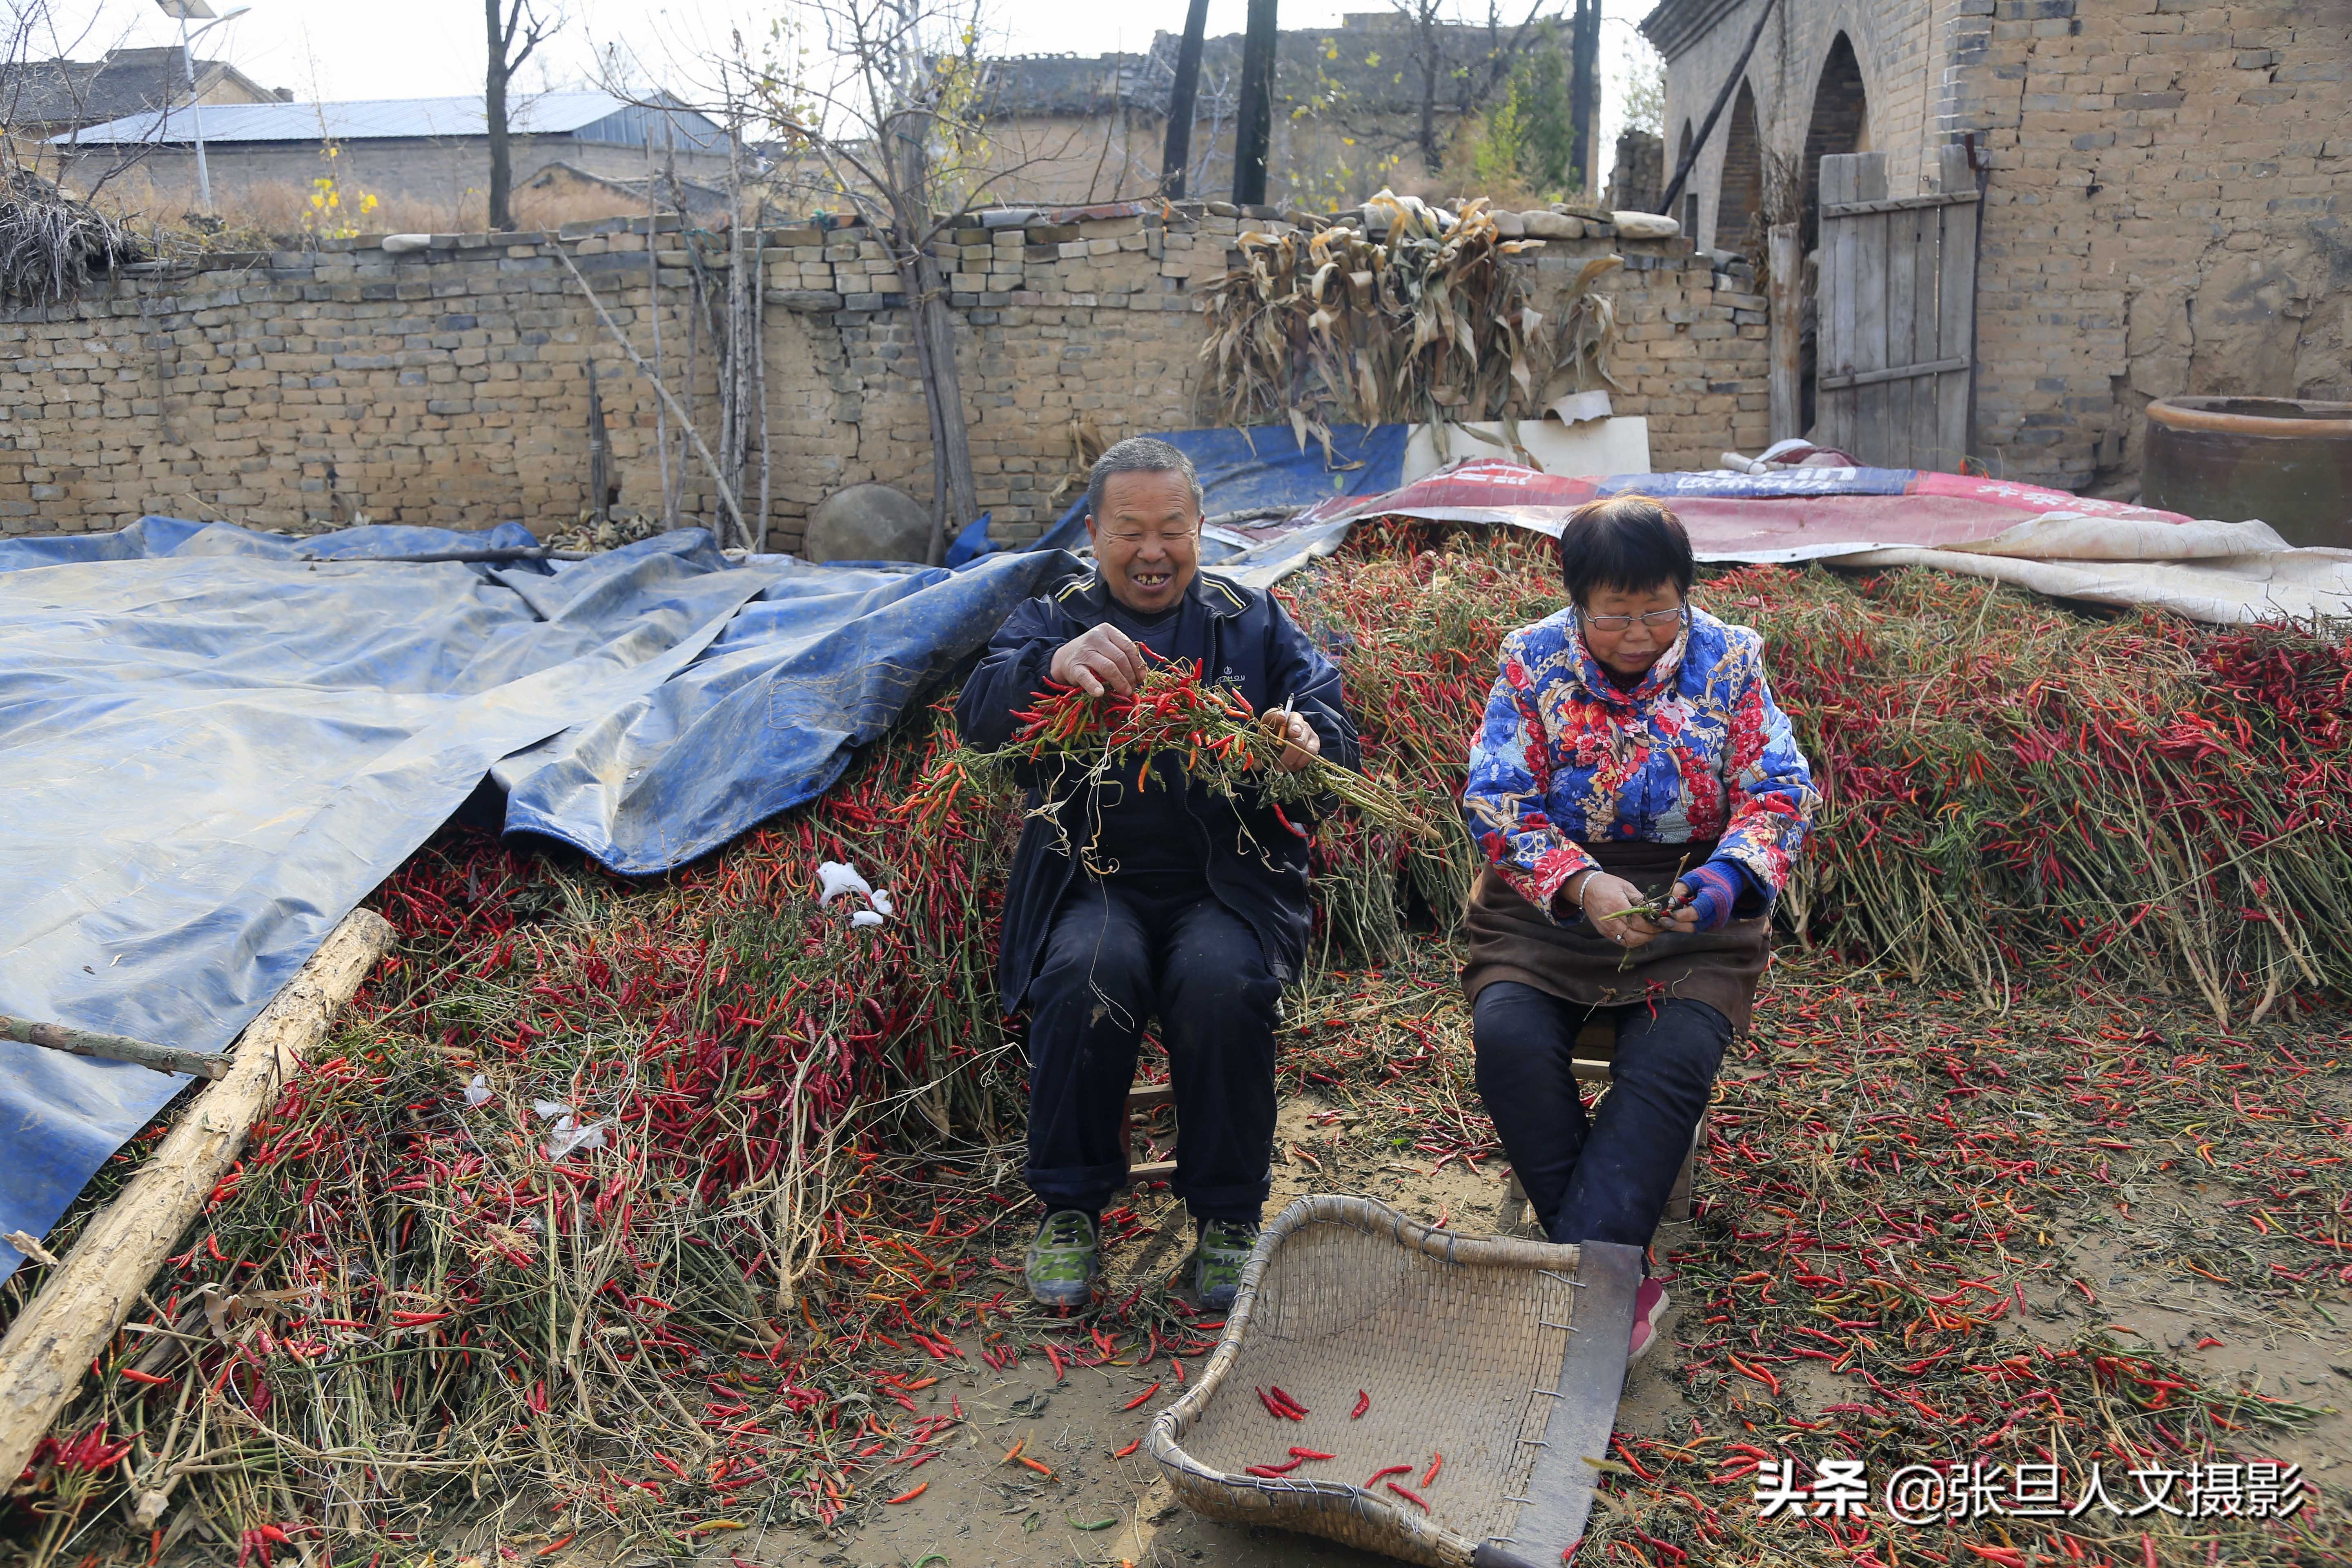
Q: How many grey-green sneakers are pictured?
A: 2